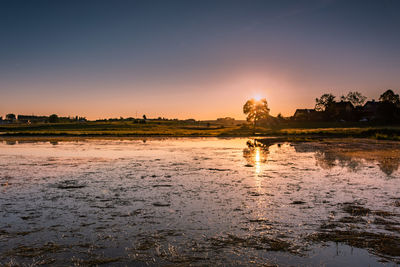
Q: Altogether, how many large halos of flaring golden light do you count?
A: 1